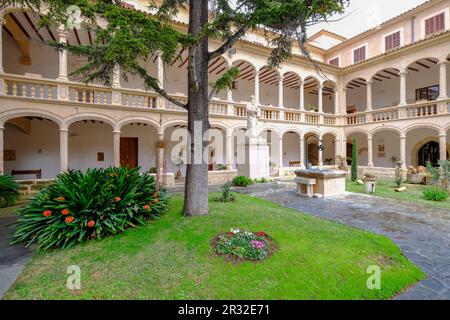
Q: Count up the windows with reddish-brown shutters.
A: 4